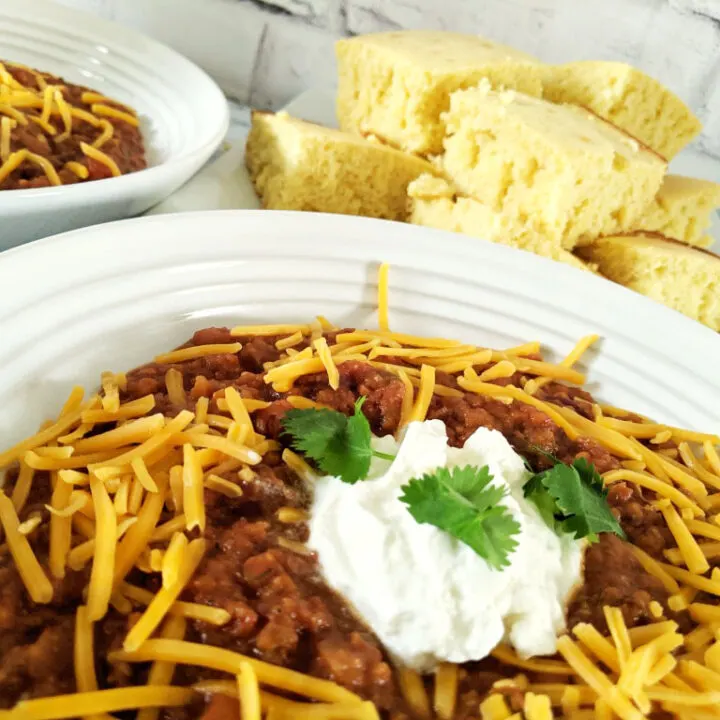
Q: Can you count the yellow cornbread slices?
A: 7